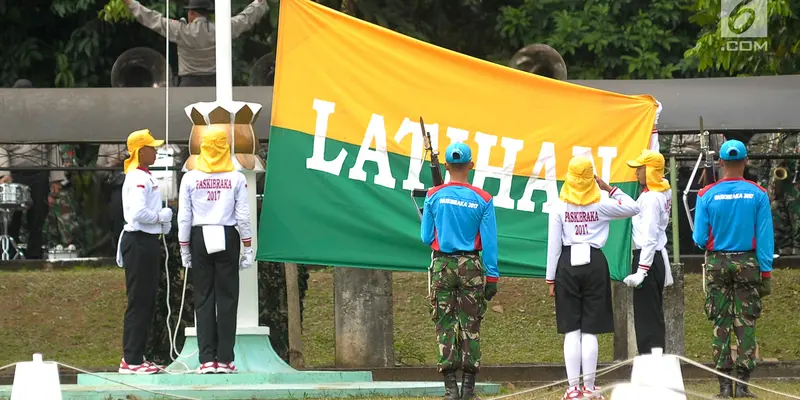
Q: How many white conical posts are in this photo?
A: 3